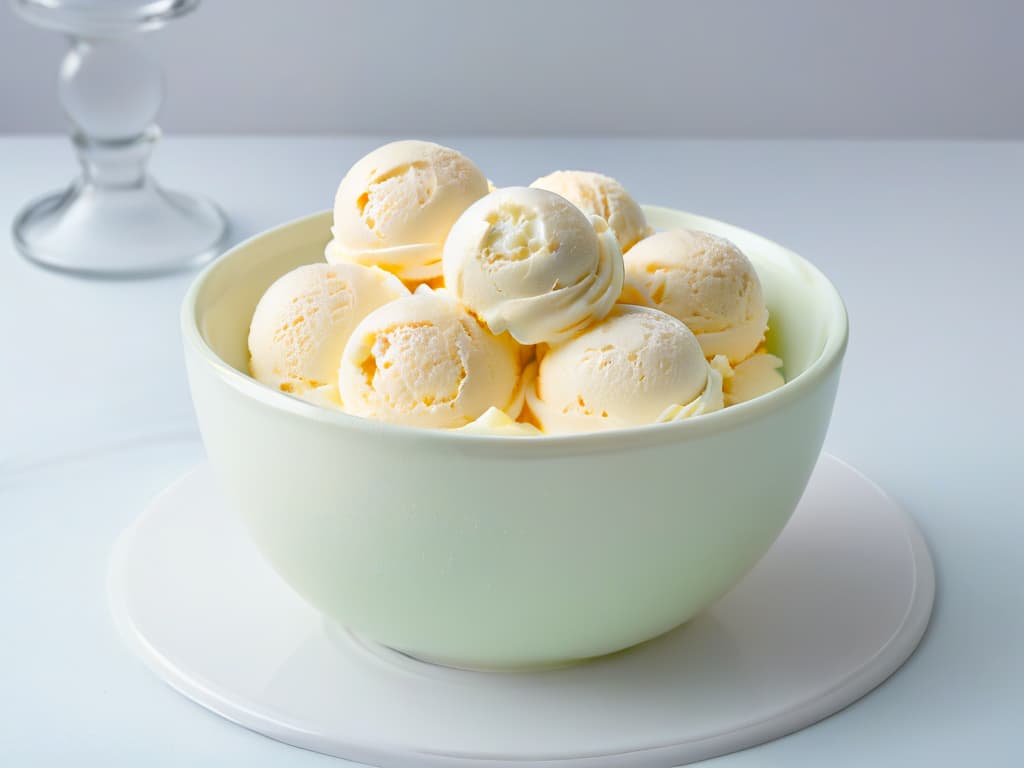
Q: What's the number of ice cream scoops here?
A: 7